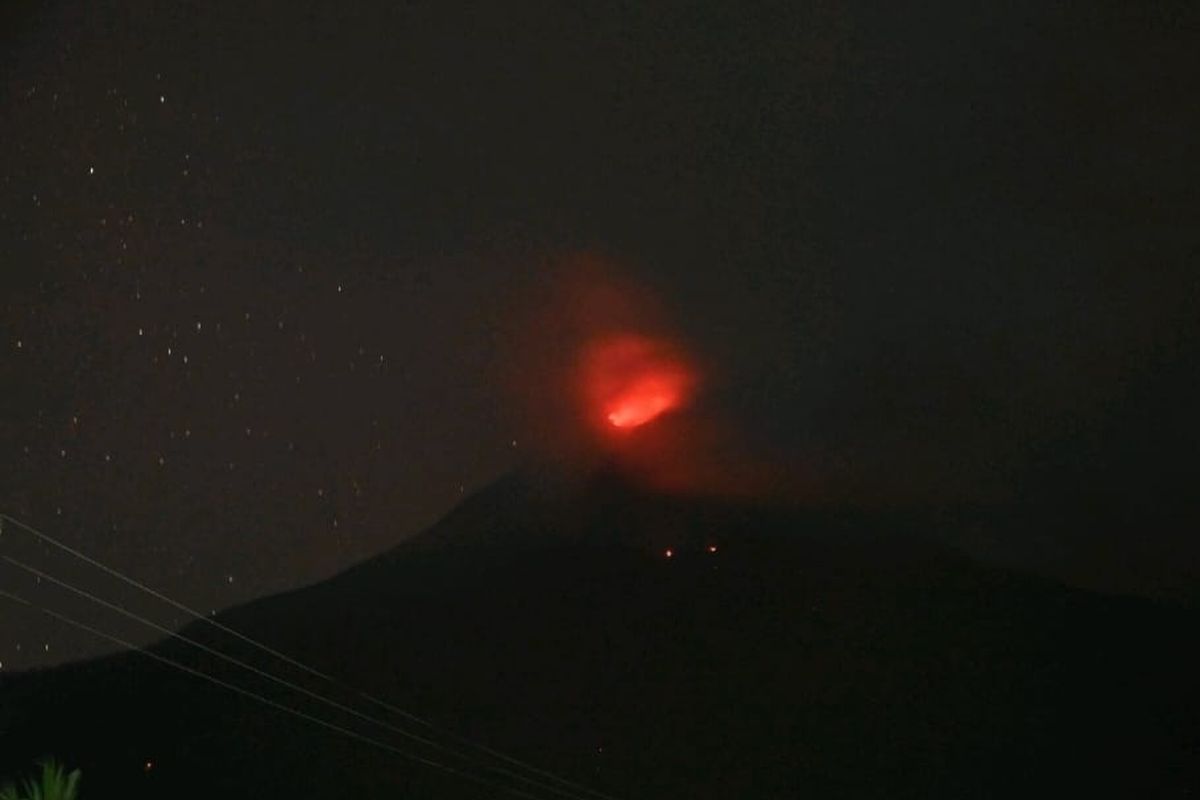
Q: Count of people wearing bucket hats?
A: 0